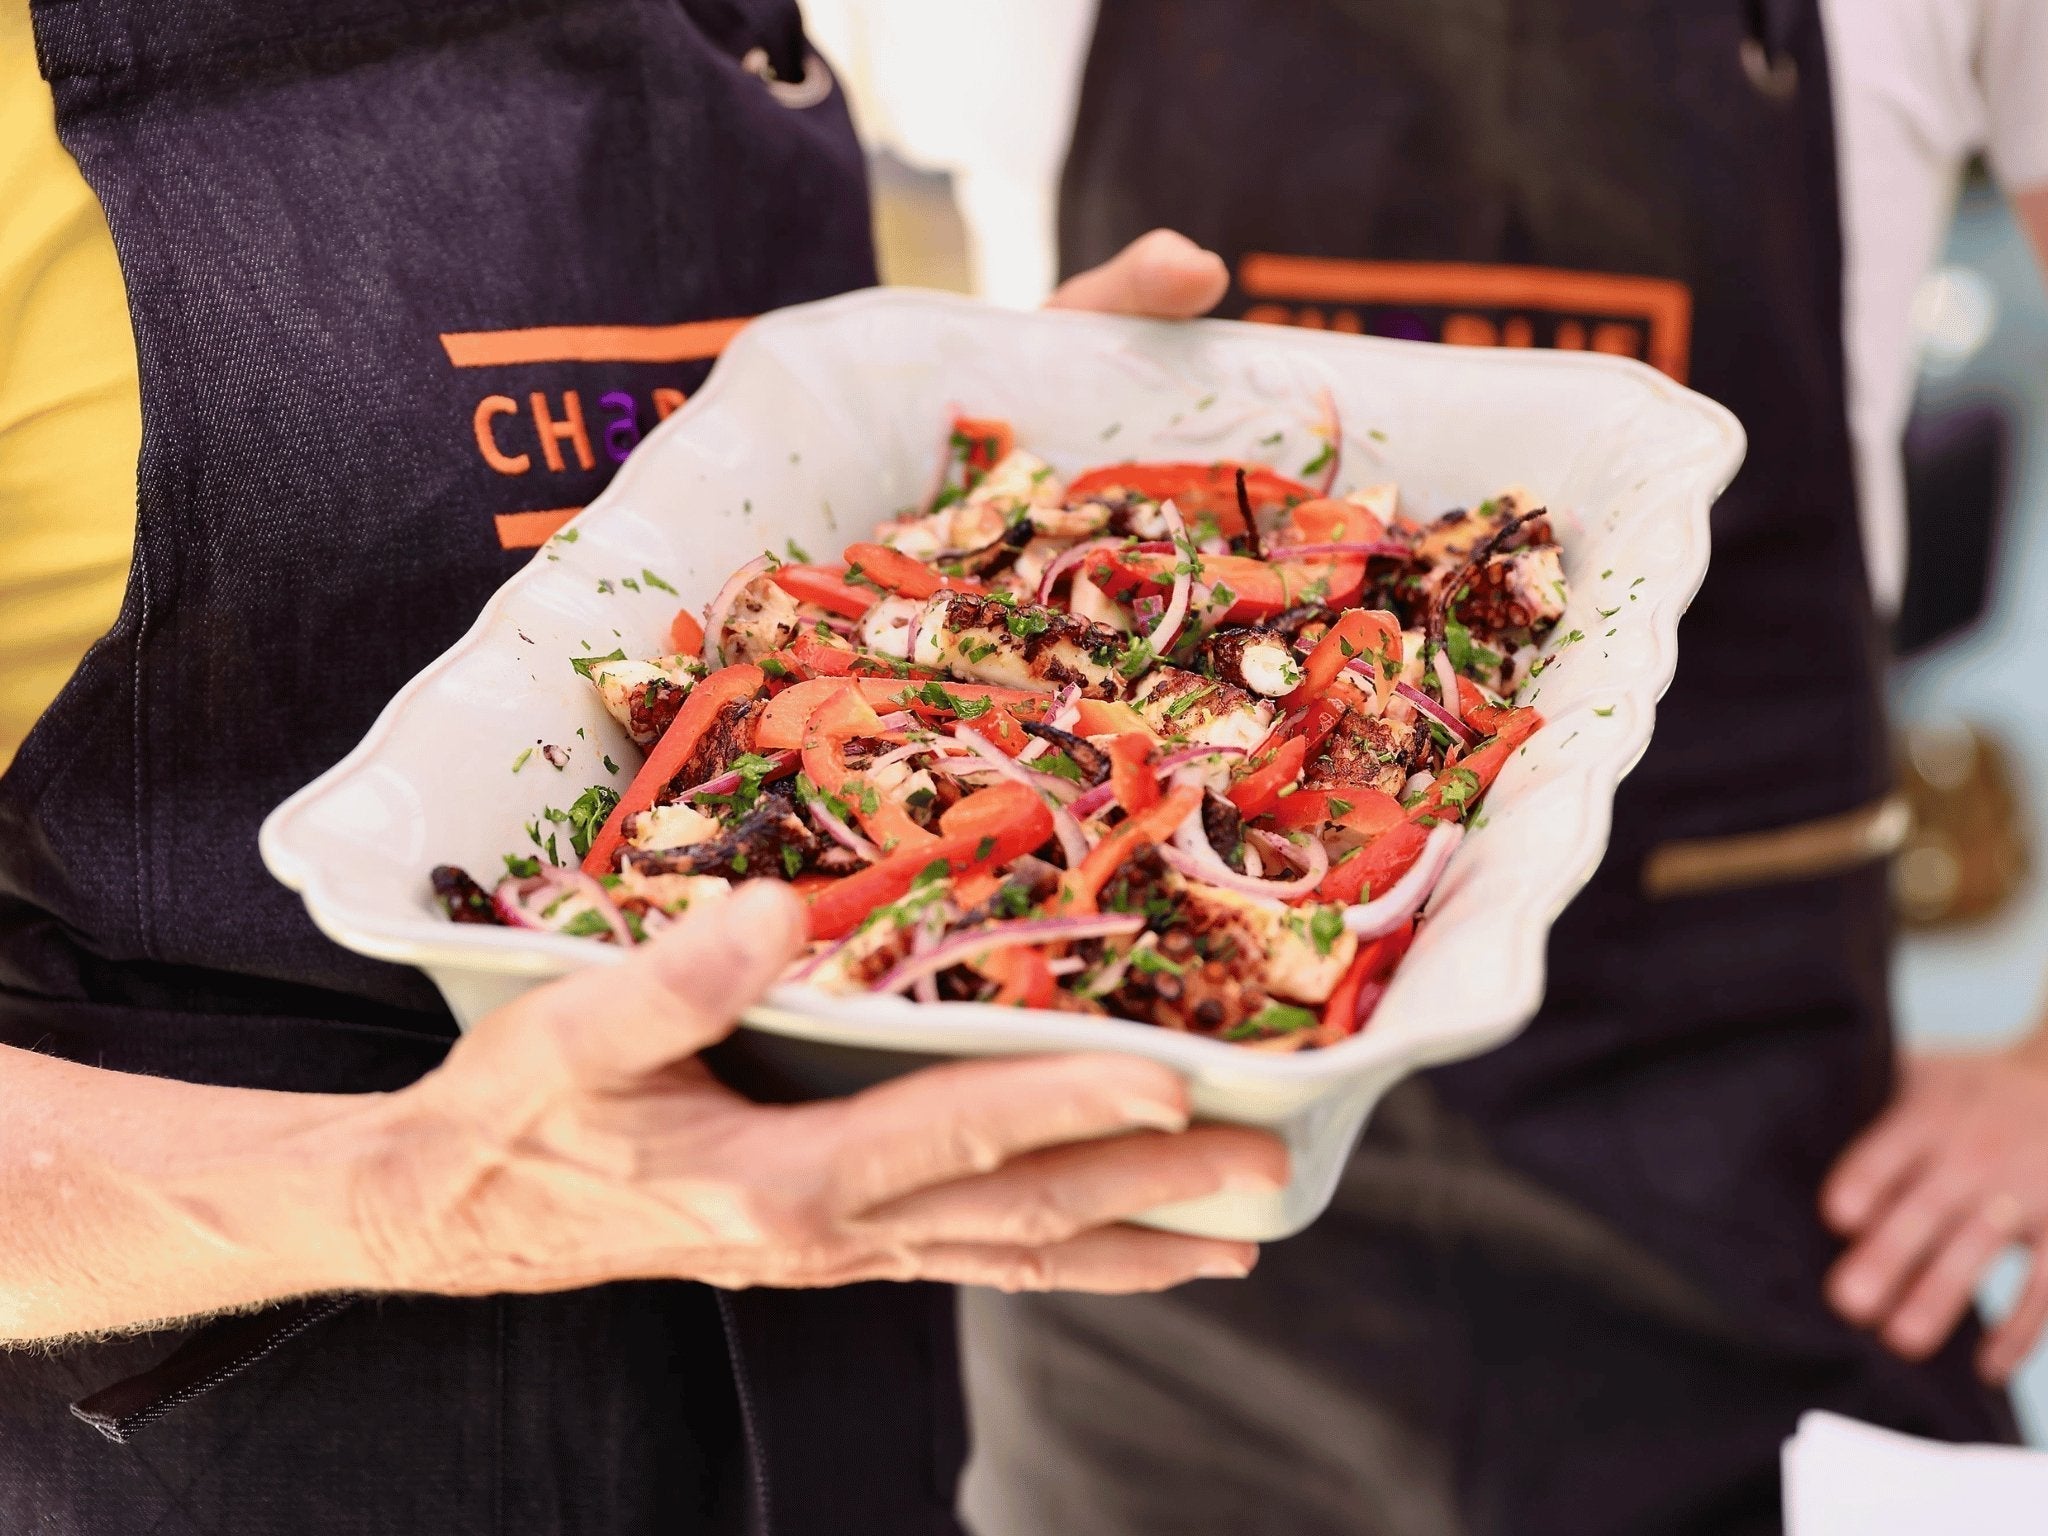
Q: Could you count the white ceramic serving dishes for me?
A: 1